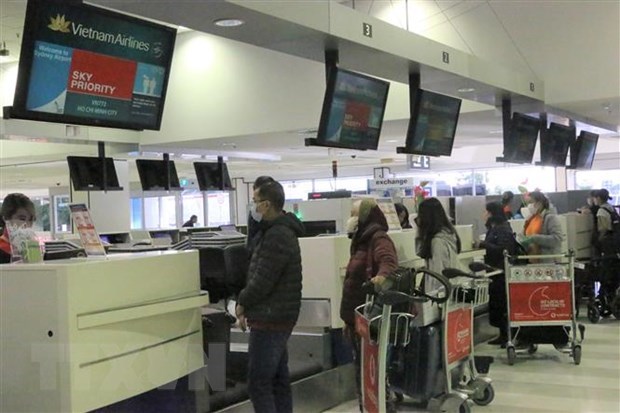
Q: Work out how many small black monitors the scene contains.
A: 3